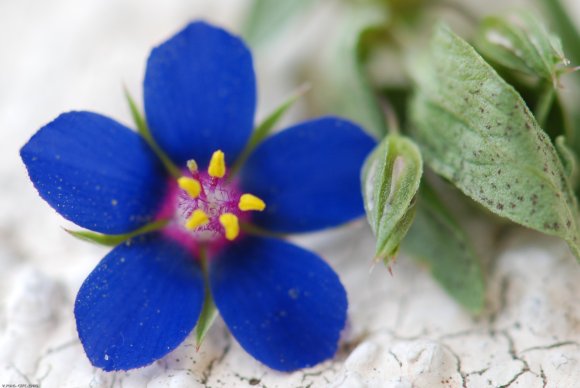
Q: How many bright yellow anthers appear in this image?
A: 5